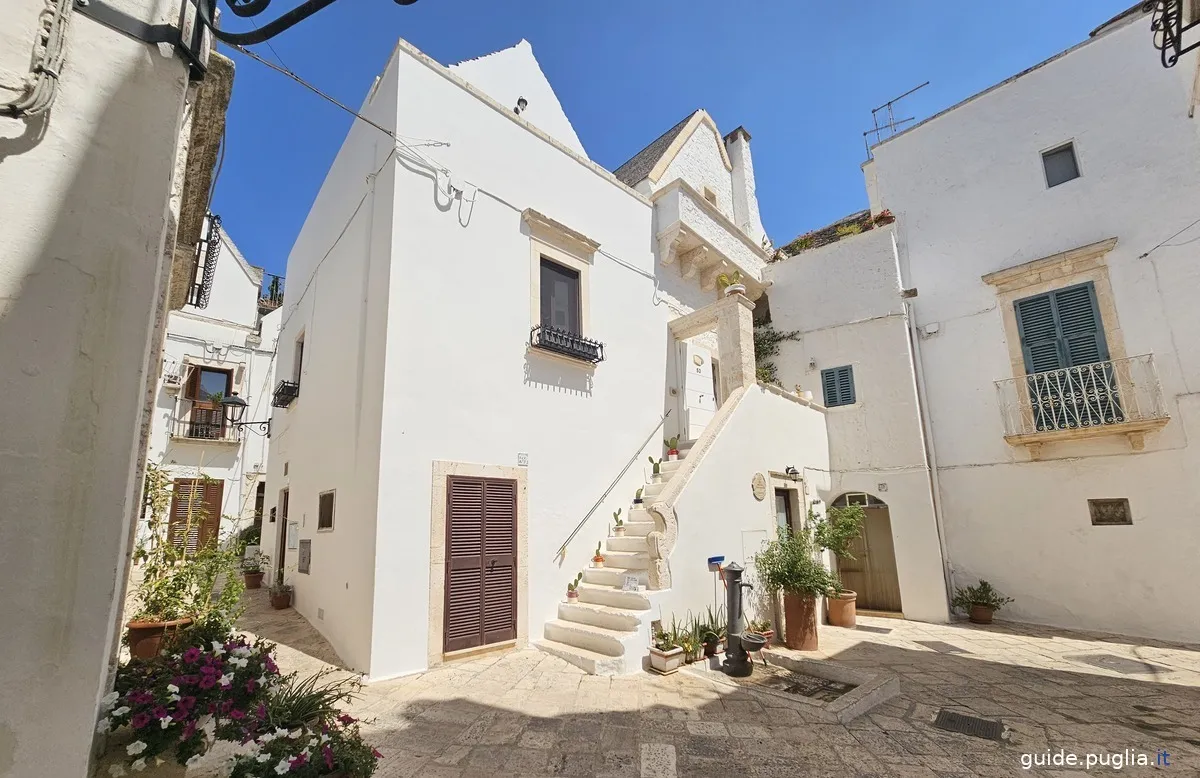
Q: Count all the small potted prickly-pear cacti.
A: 6